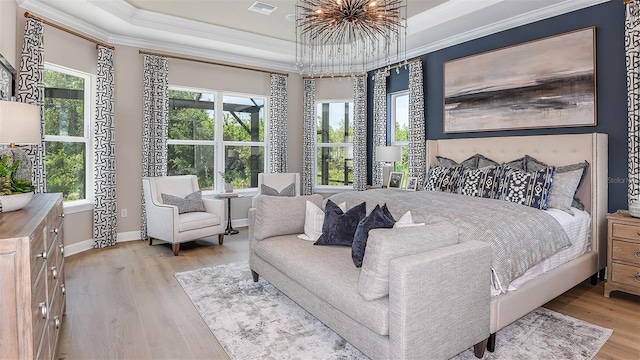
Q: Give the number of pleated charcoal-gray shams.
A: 3